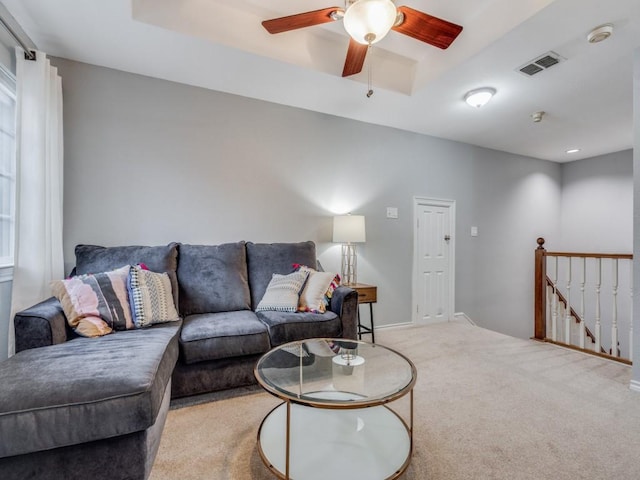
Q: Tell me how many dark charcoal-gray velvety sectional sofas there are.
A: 1